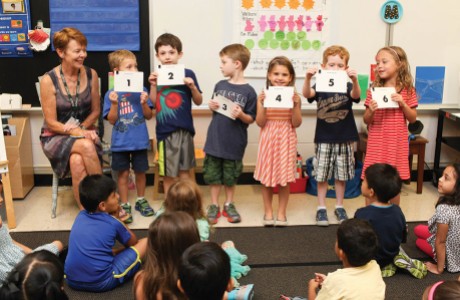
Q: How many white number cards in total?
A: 6